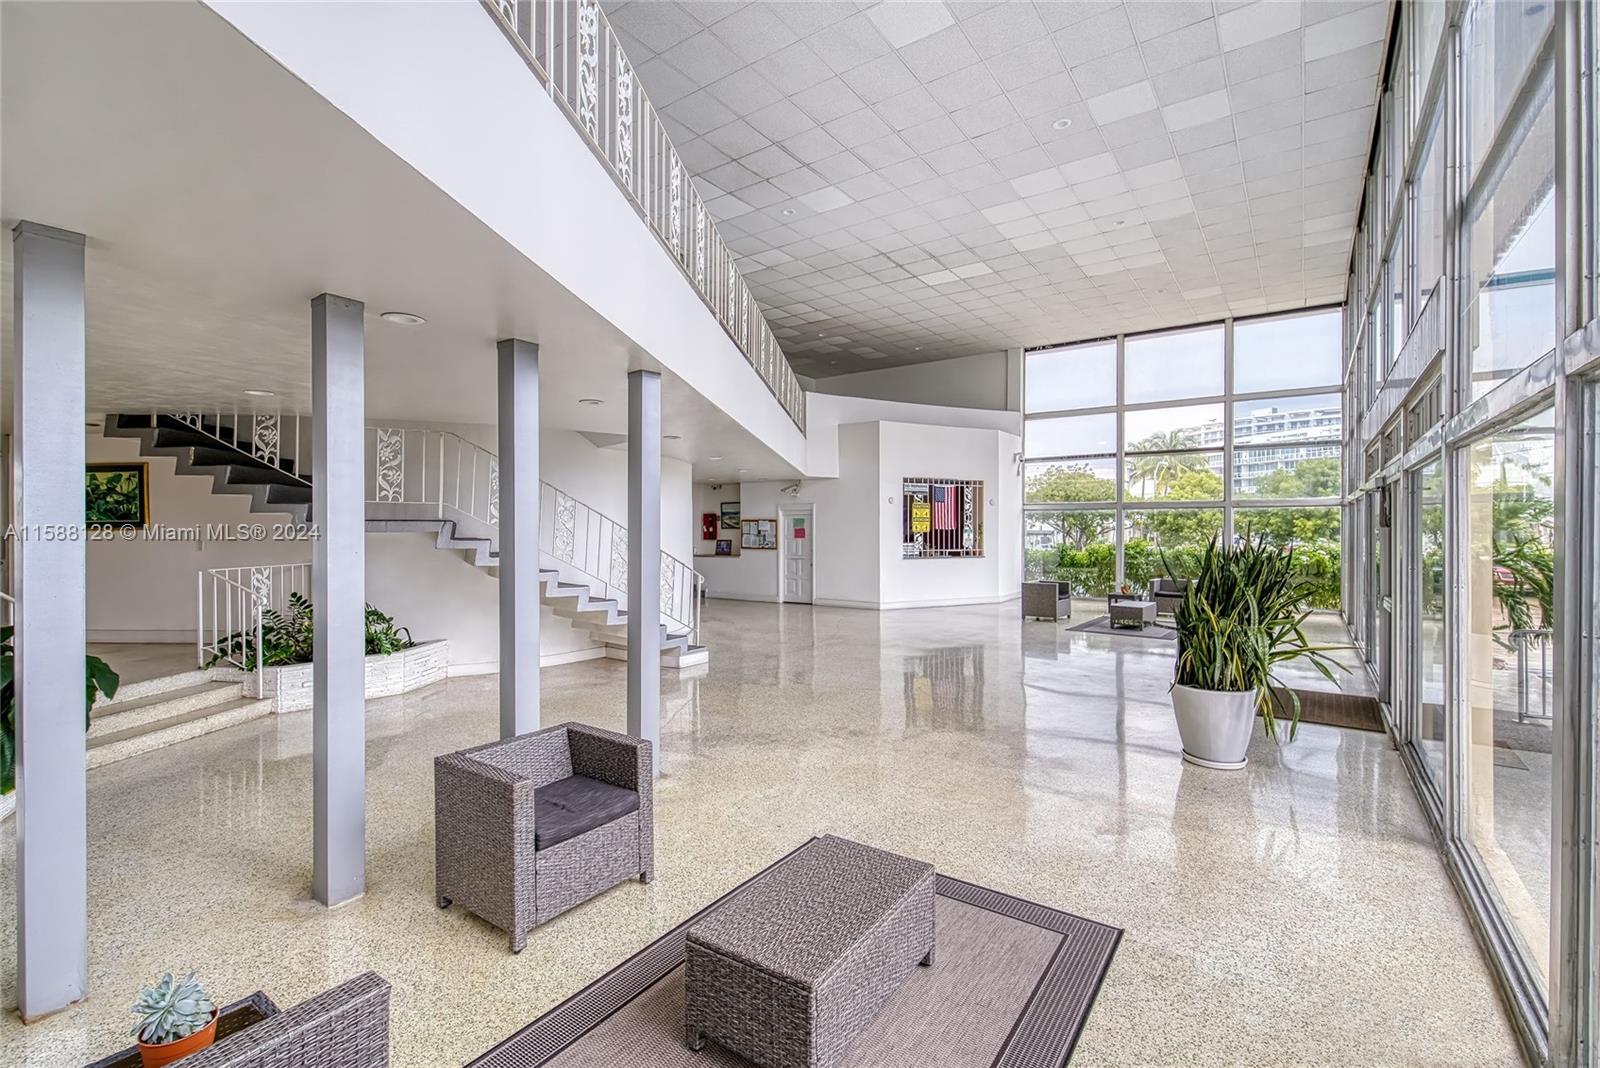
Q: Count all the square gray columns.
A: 4